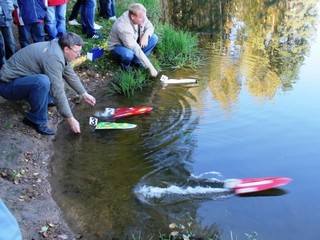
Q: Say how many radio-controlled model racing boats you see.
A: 4